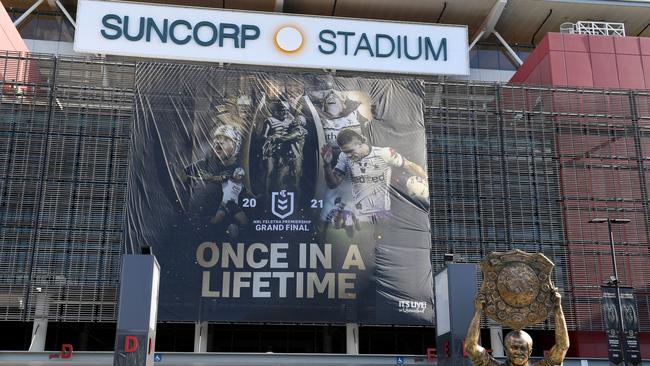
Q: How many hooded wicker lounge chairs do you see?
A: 0